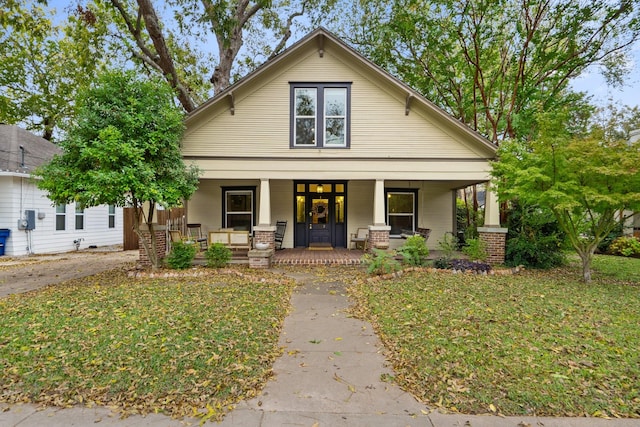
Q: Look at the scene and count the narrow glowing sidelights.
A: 2